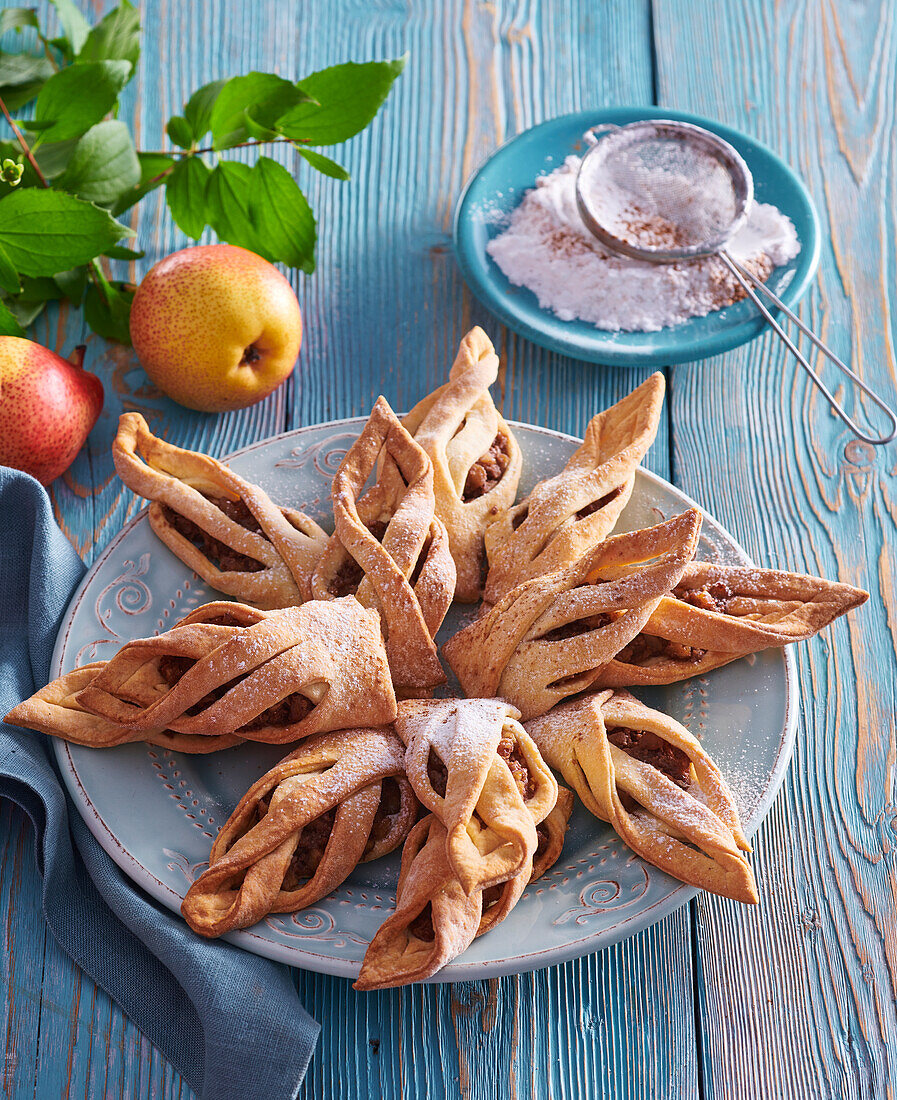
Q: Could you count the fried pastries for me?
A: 12